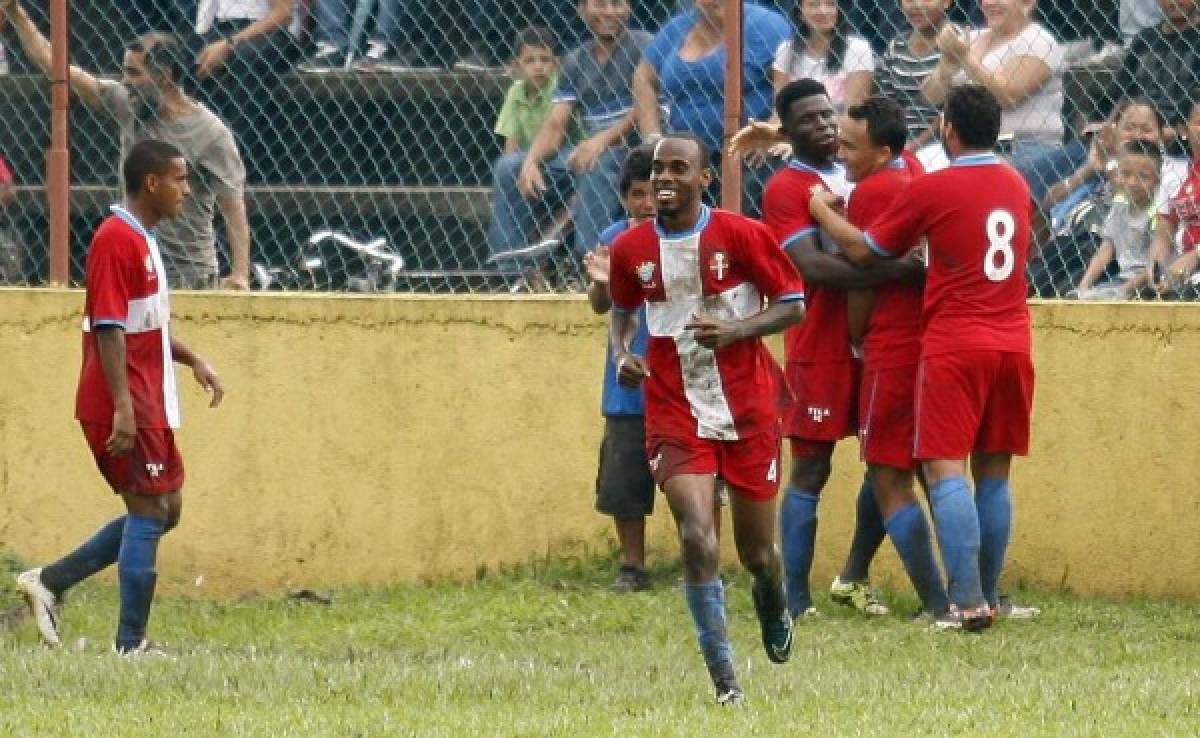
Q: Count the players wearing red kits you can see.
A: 5